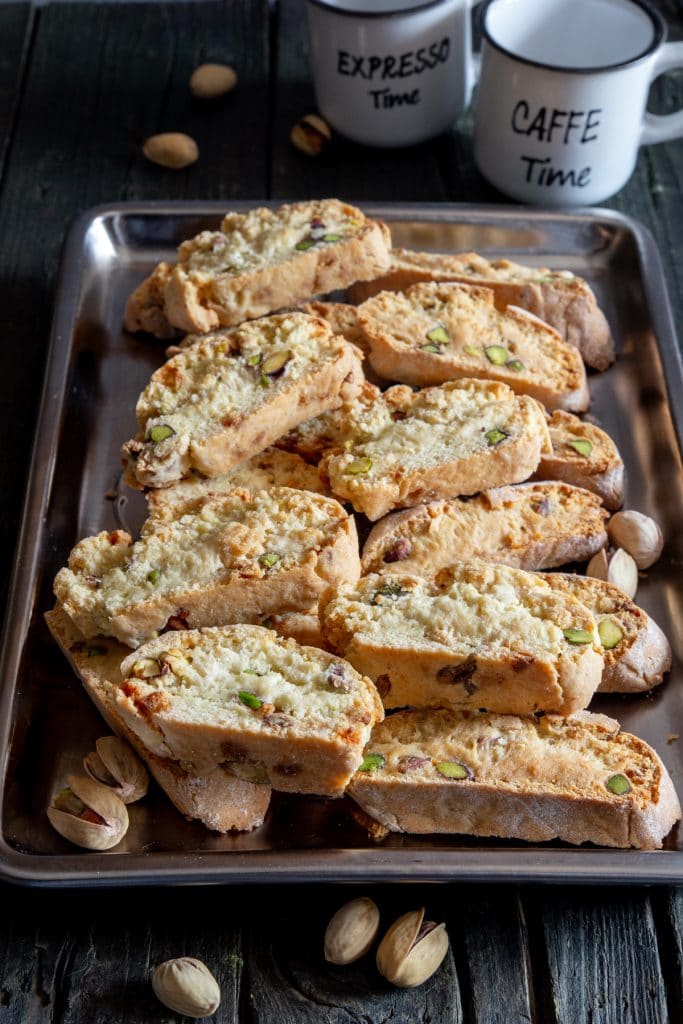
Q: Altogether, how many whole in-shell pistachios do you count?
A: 10